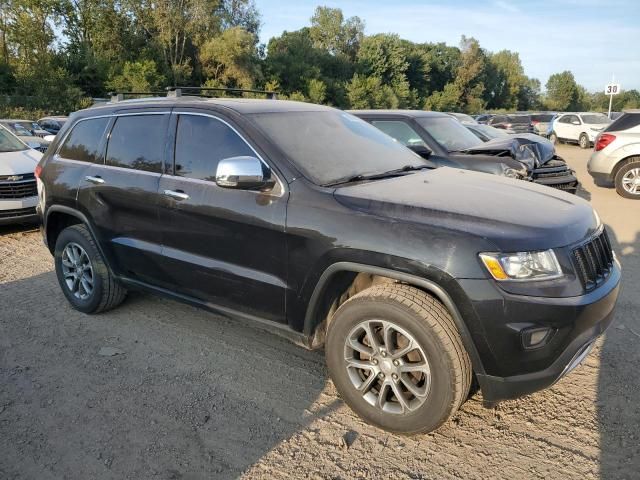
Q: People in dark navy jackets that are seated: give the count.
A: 0